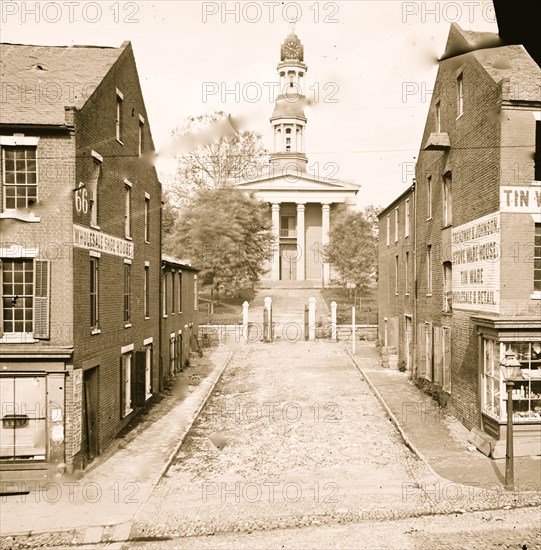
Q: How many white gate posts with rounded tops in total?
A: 4